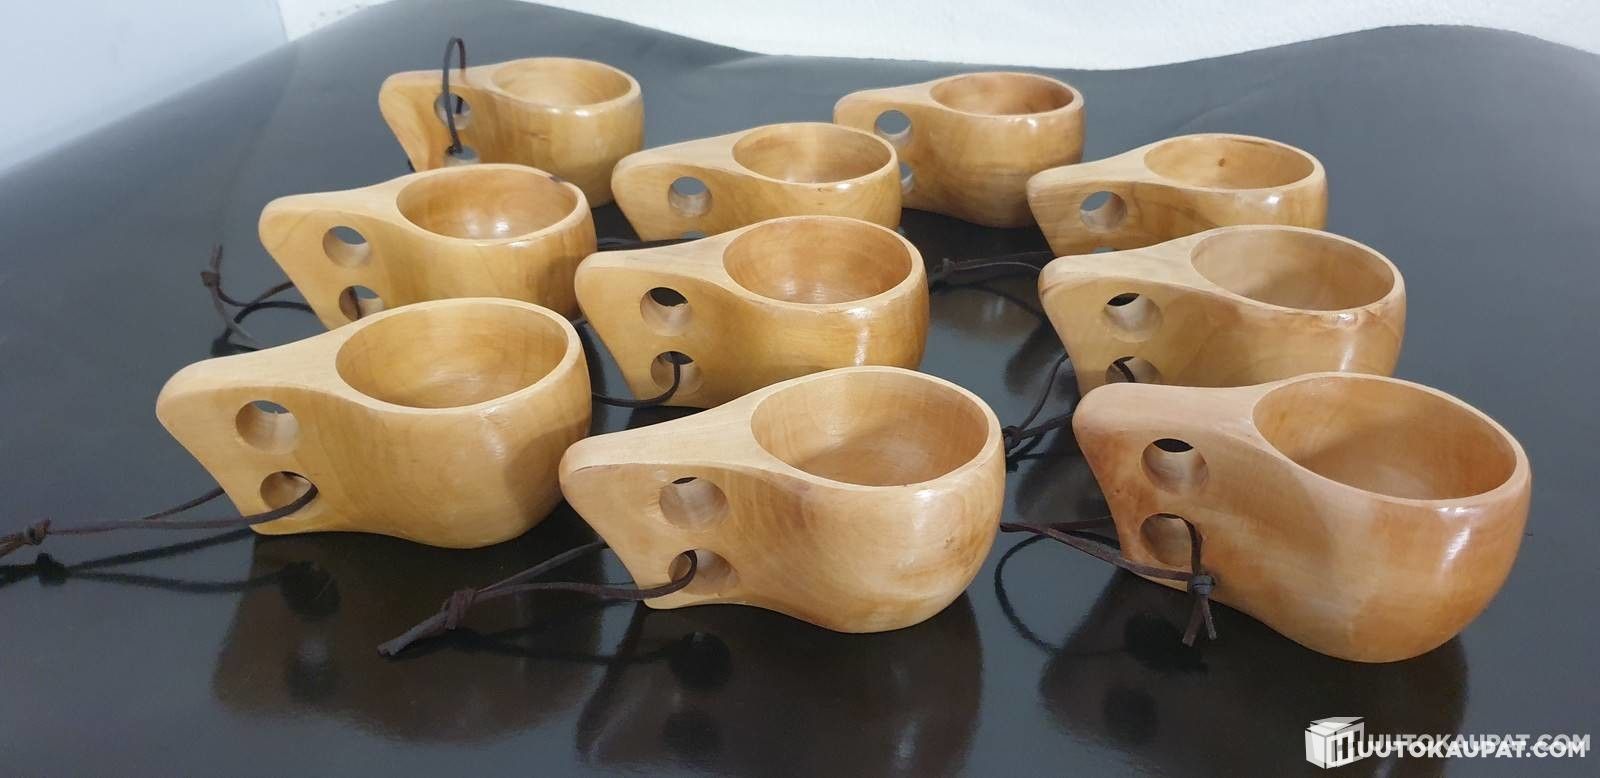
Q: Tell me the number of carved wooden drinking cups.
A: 10